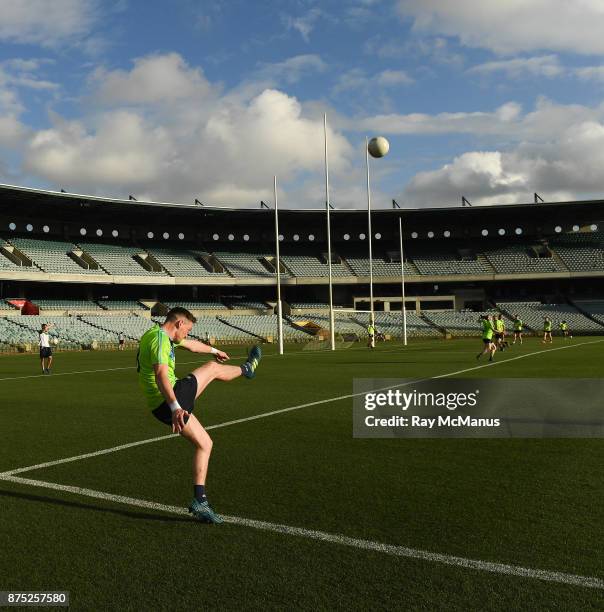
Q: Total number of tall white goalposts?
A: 4